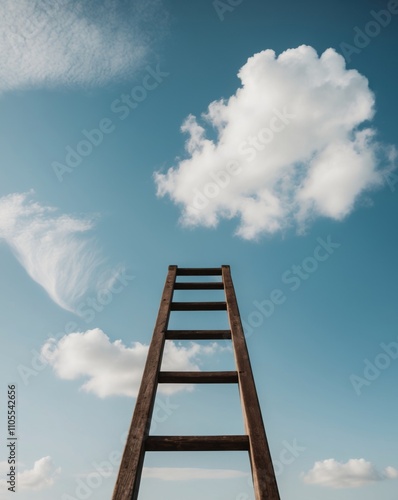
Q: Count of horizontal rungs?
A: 6